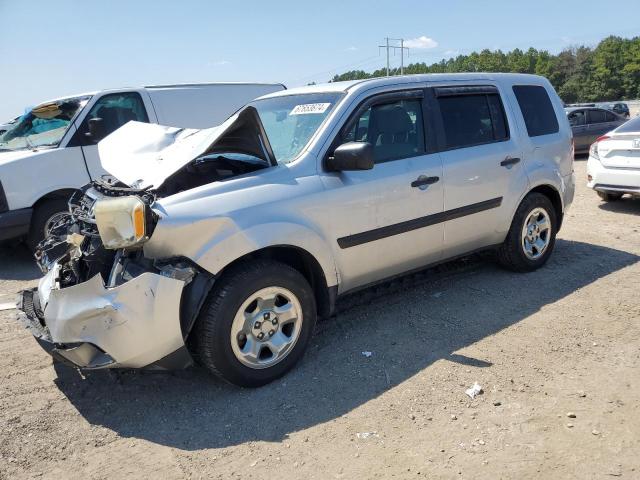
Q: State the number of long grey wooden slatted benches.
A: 0